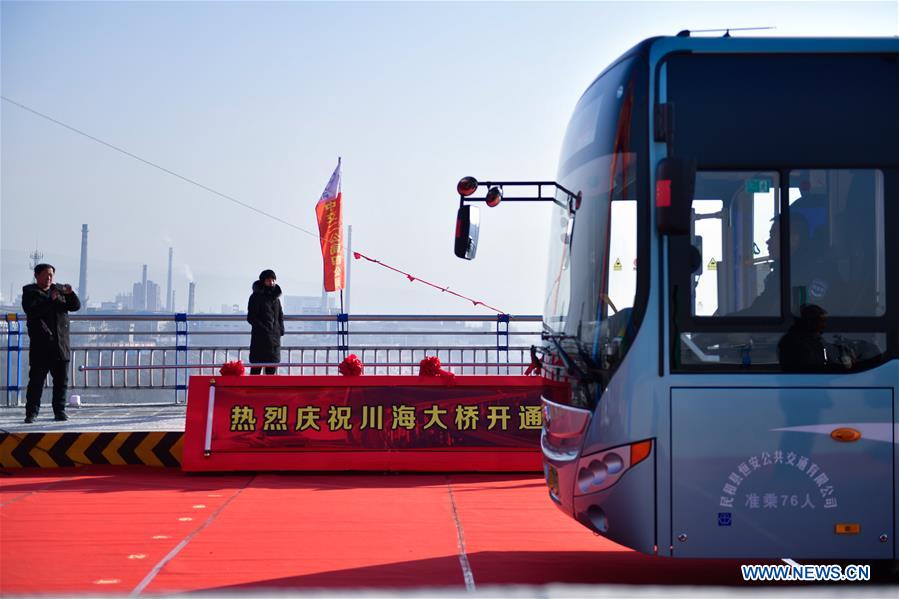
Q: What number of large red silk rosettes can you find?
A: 3